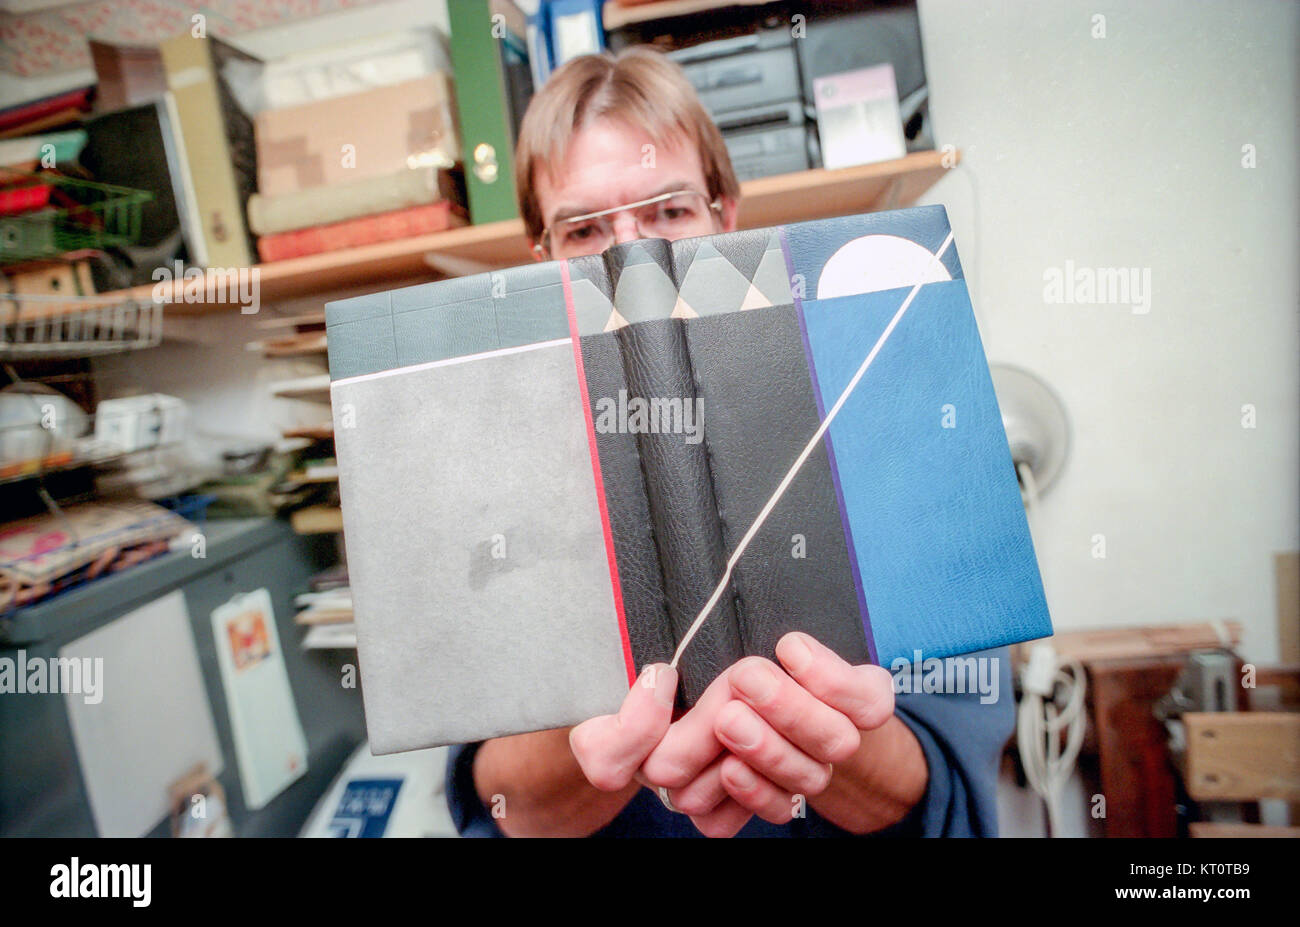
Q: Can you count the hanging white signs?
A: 2